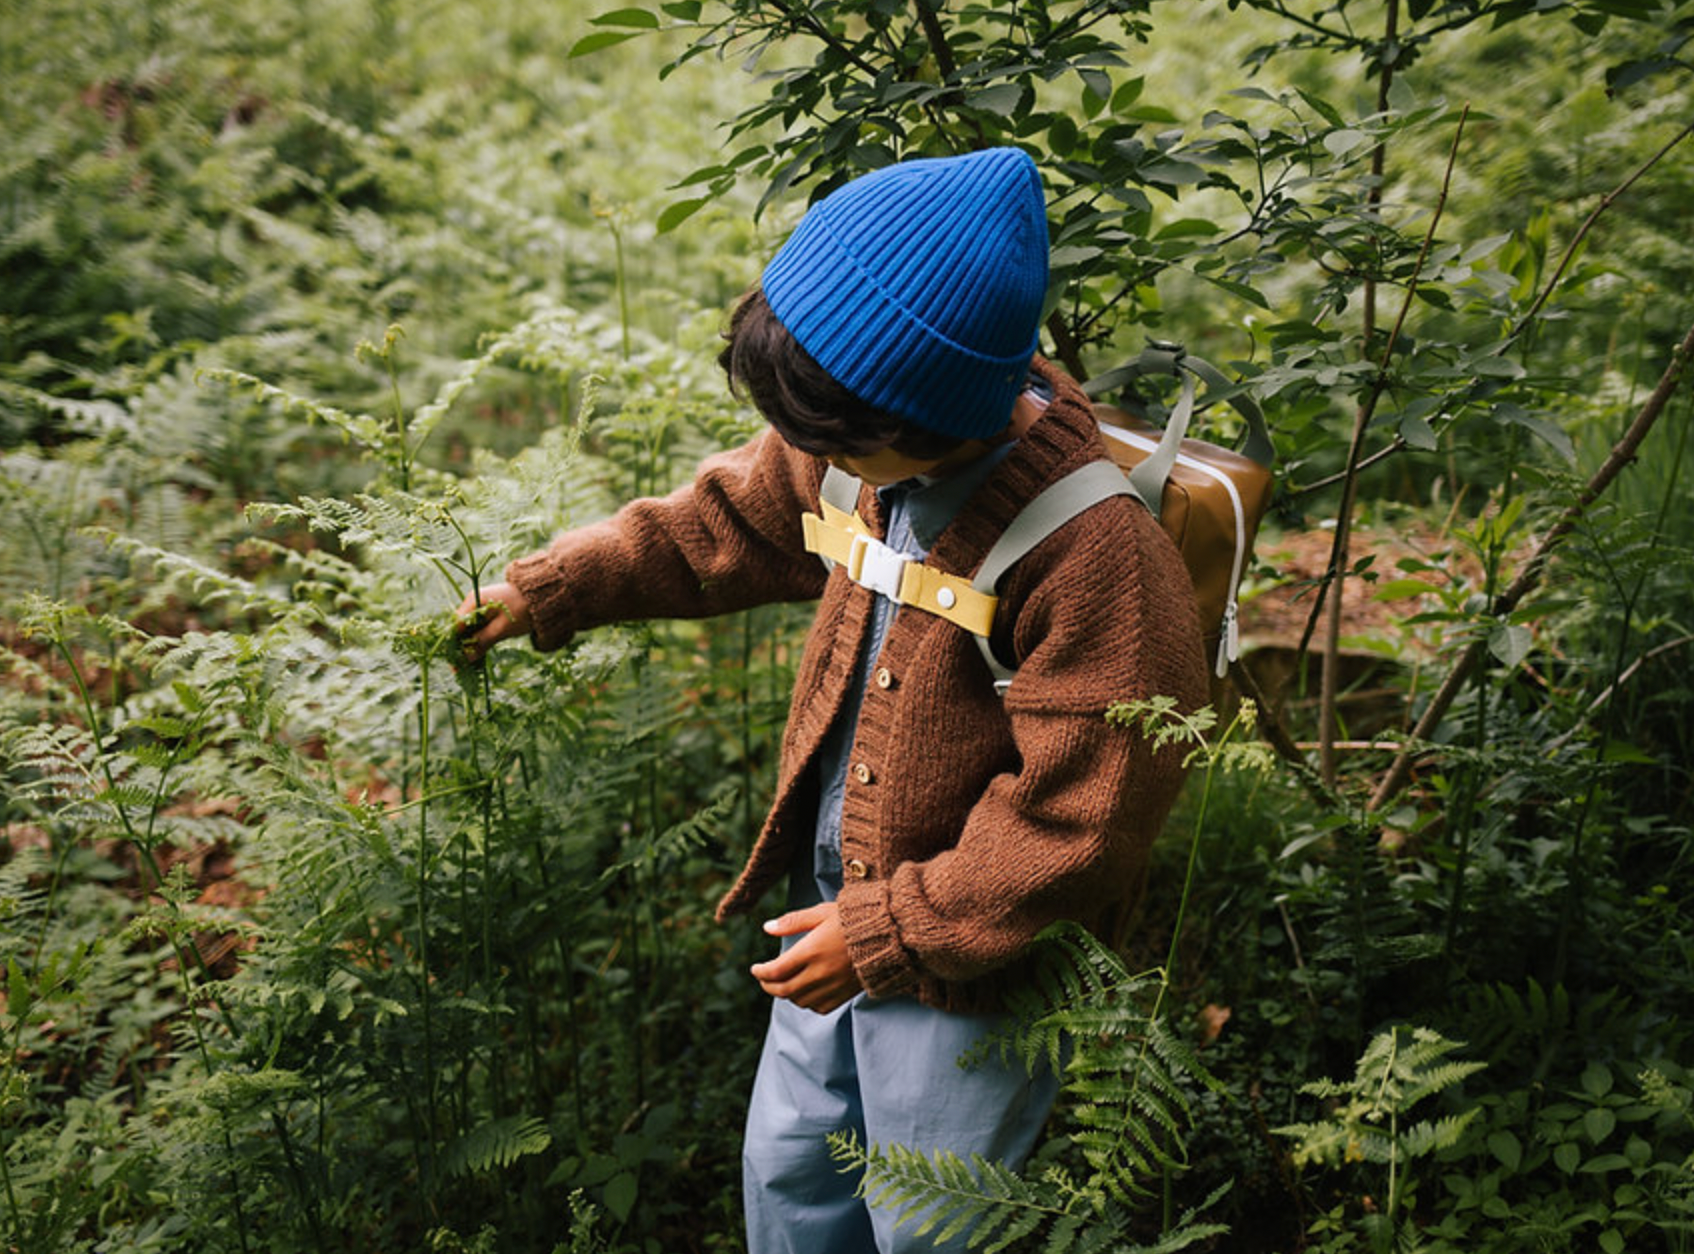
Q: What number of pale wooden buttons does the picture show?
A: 3